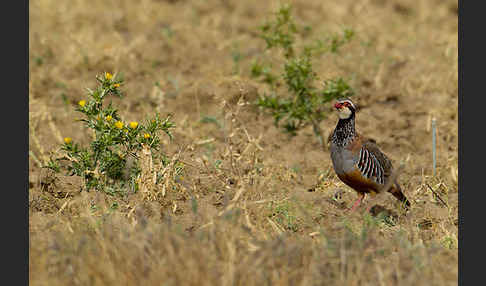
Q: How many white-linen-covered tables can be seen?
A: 0